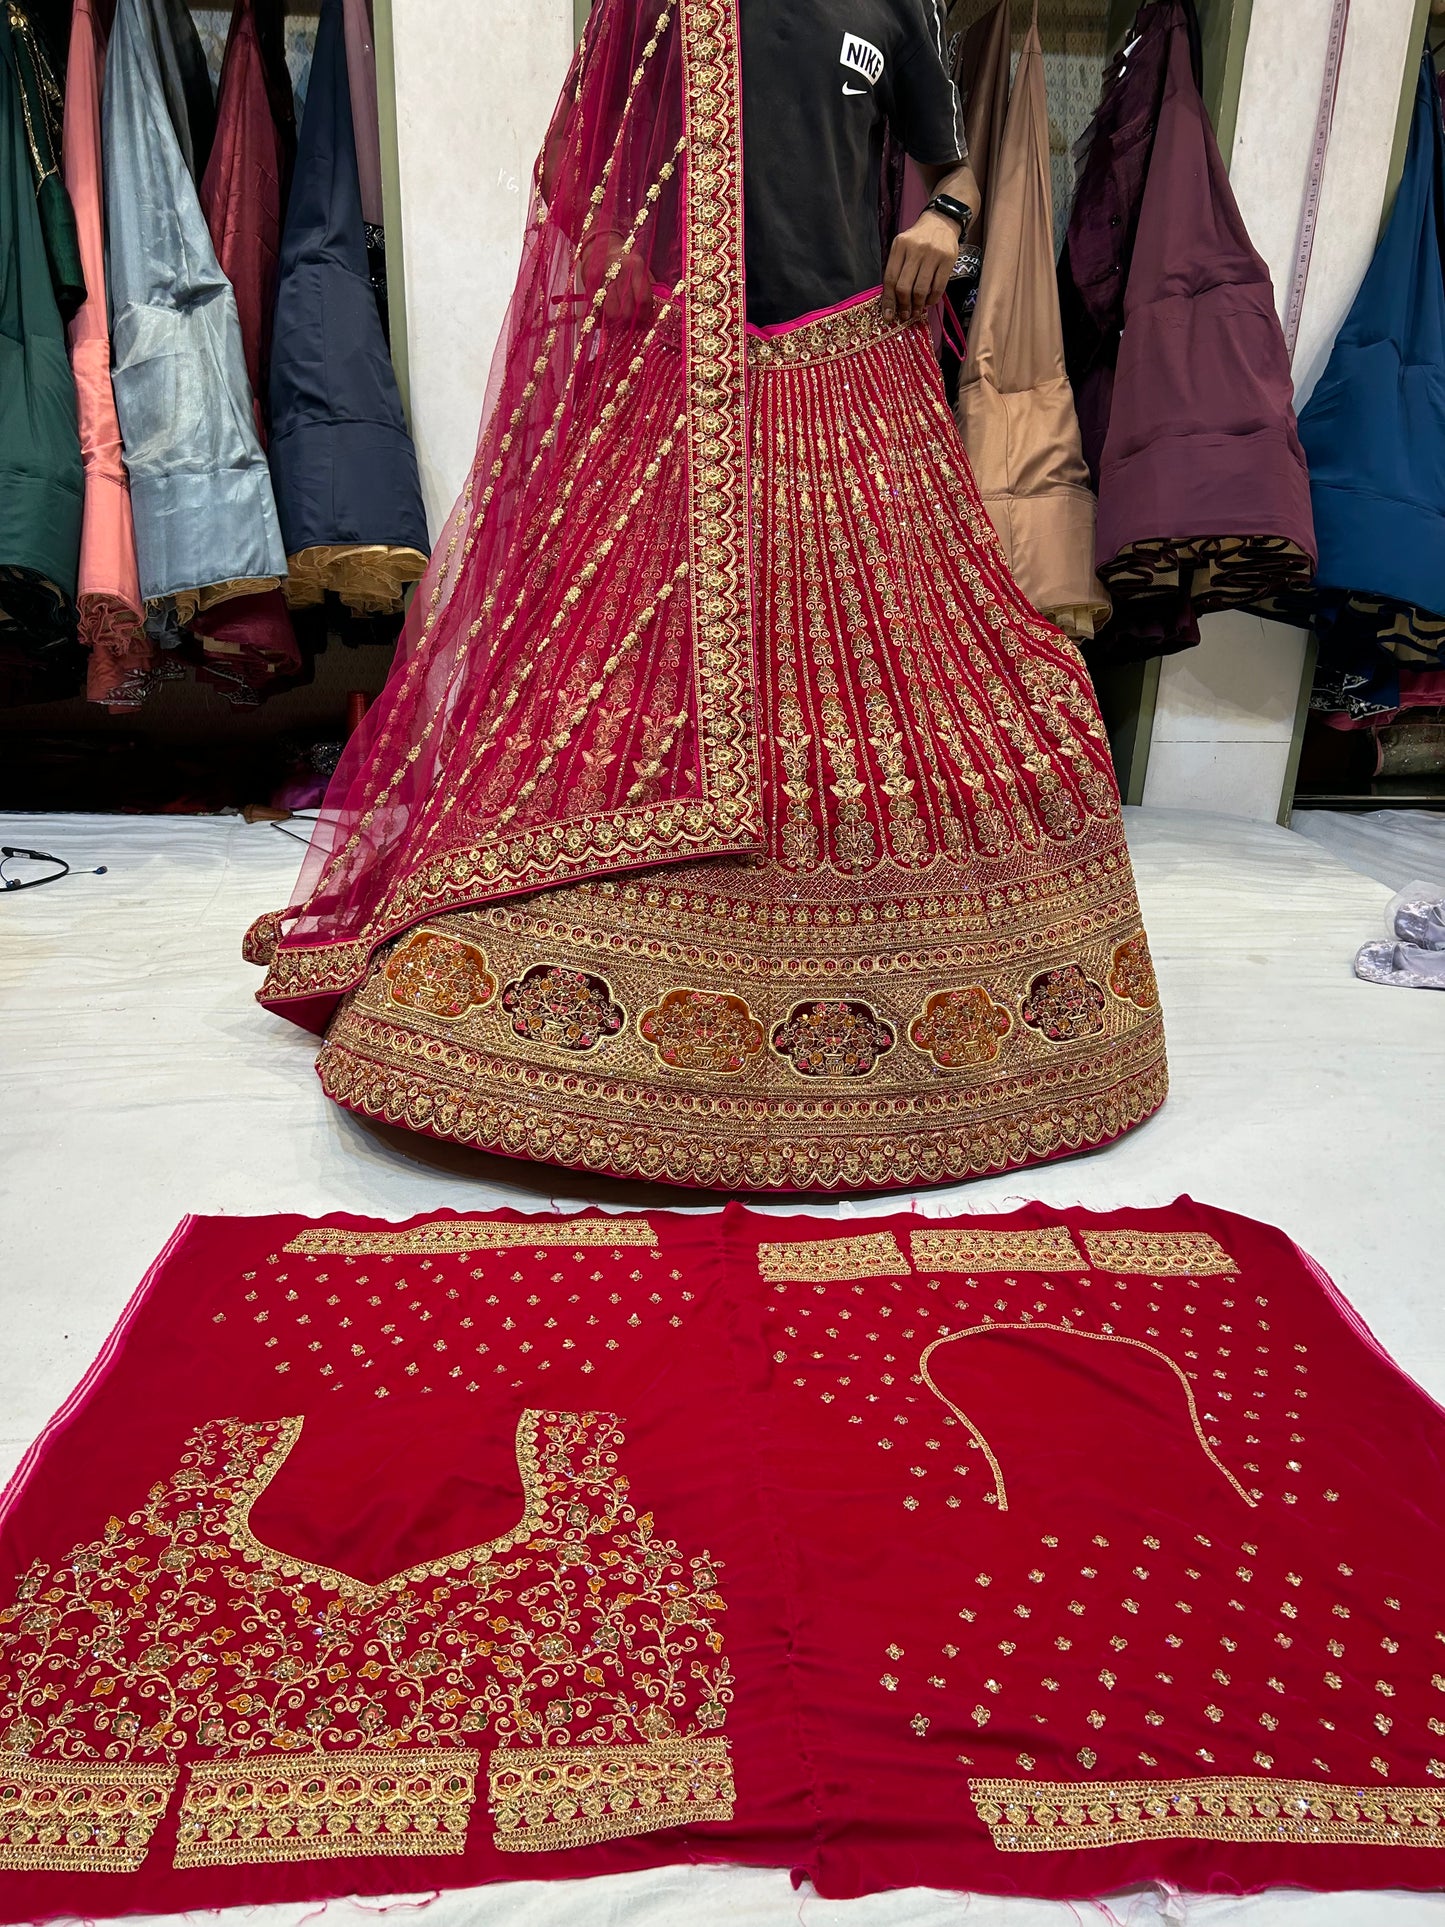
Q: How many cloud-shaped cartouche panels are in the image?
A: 7